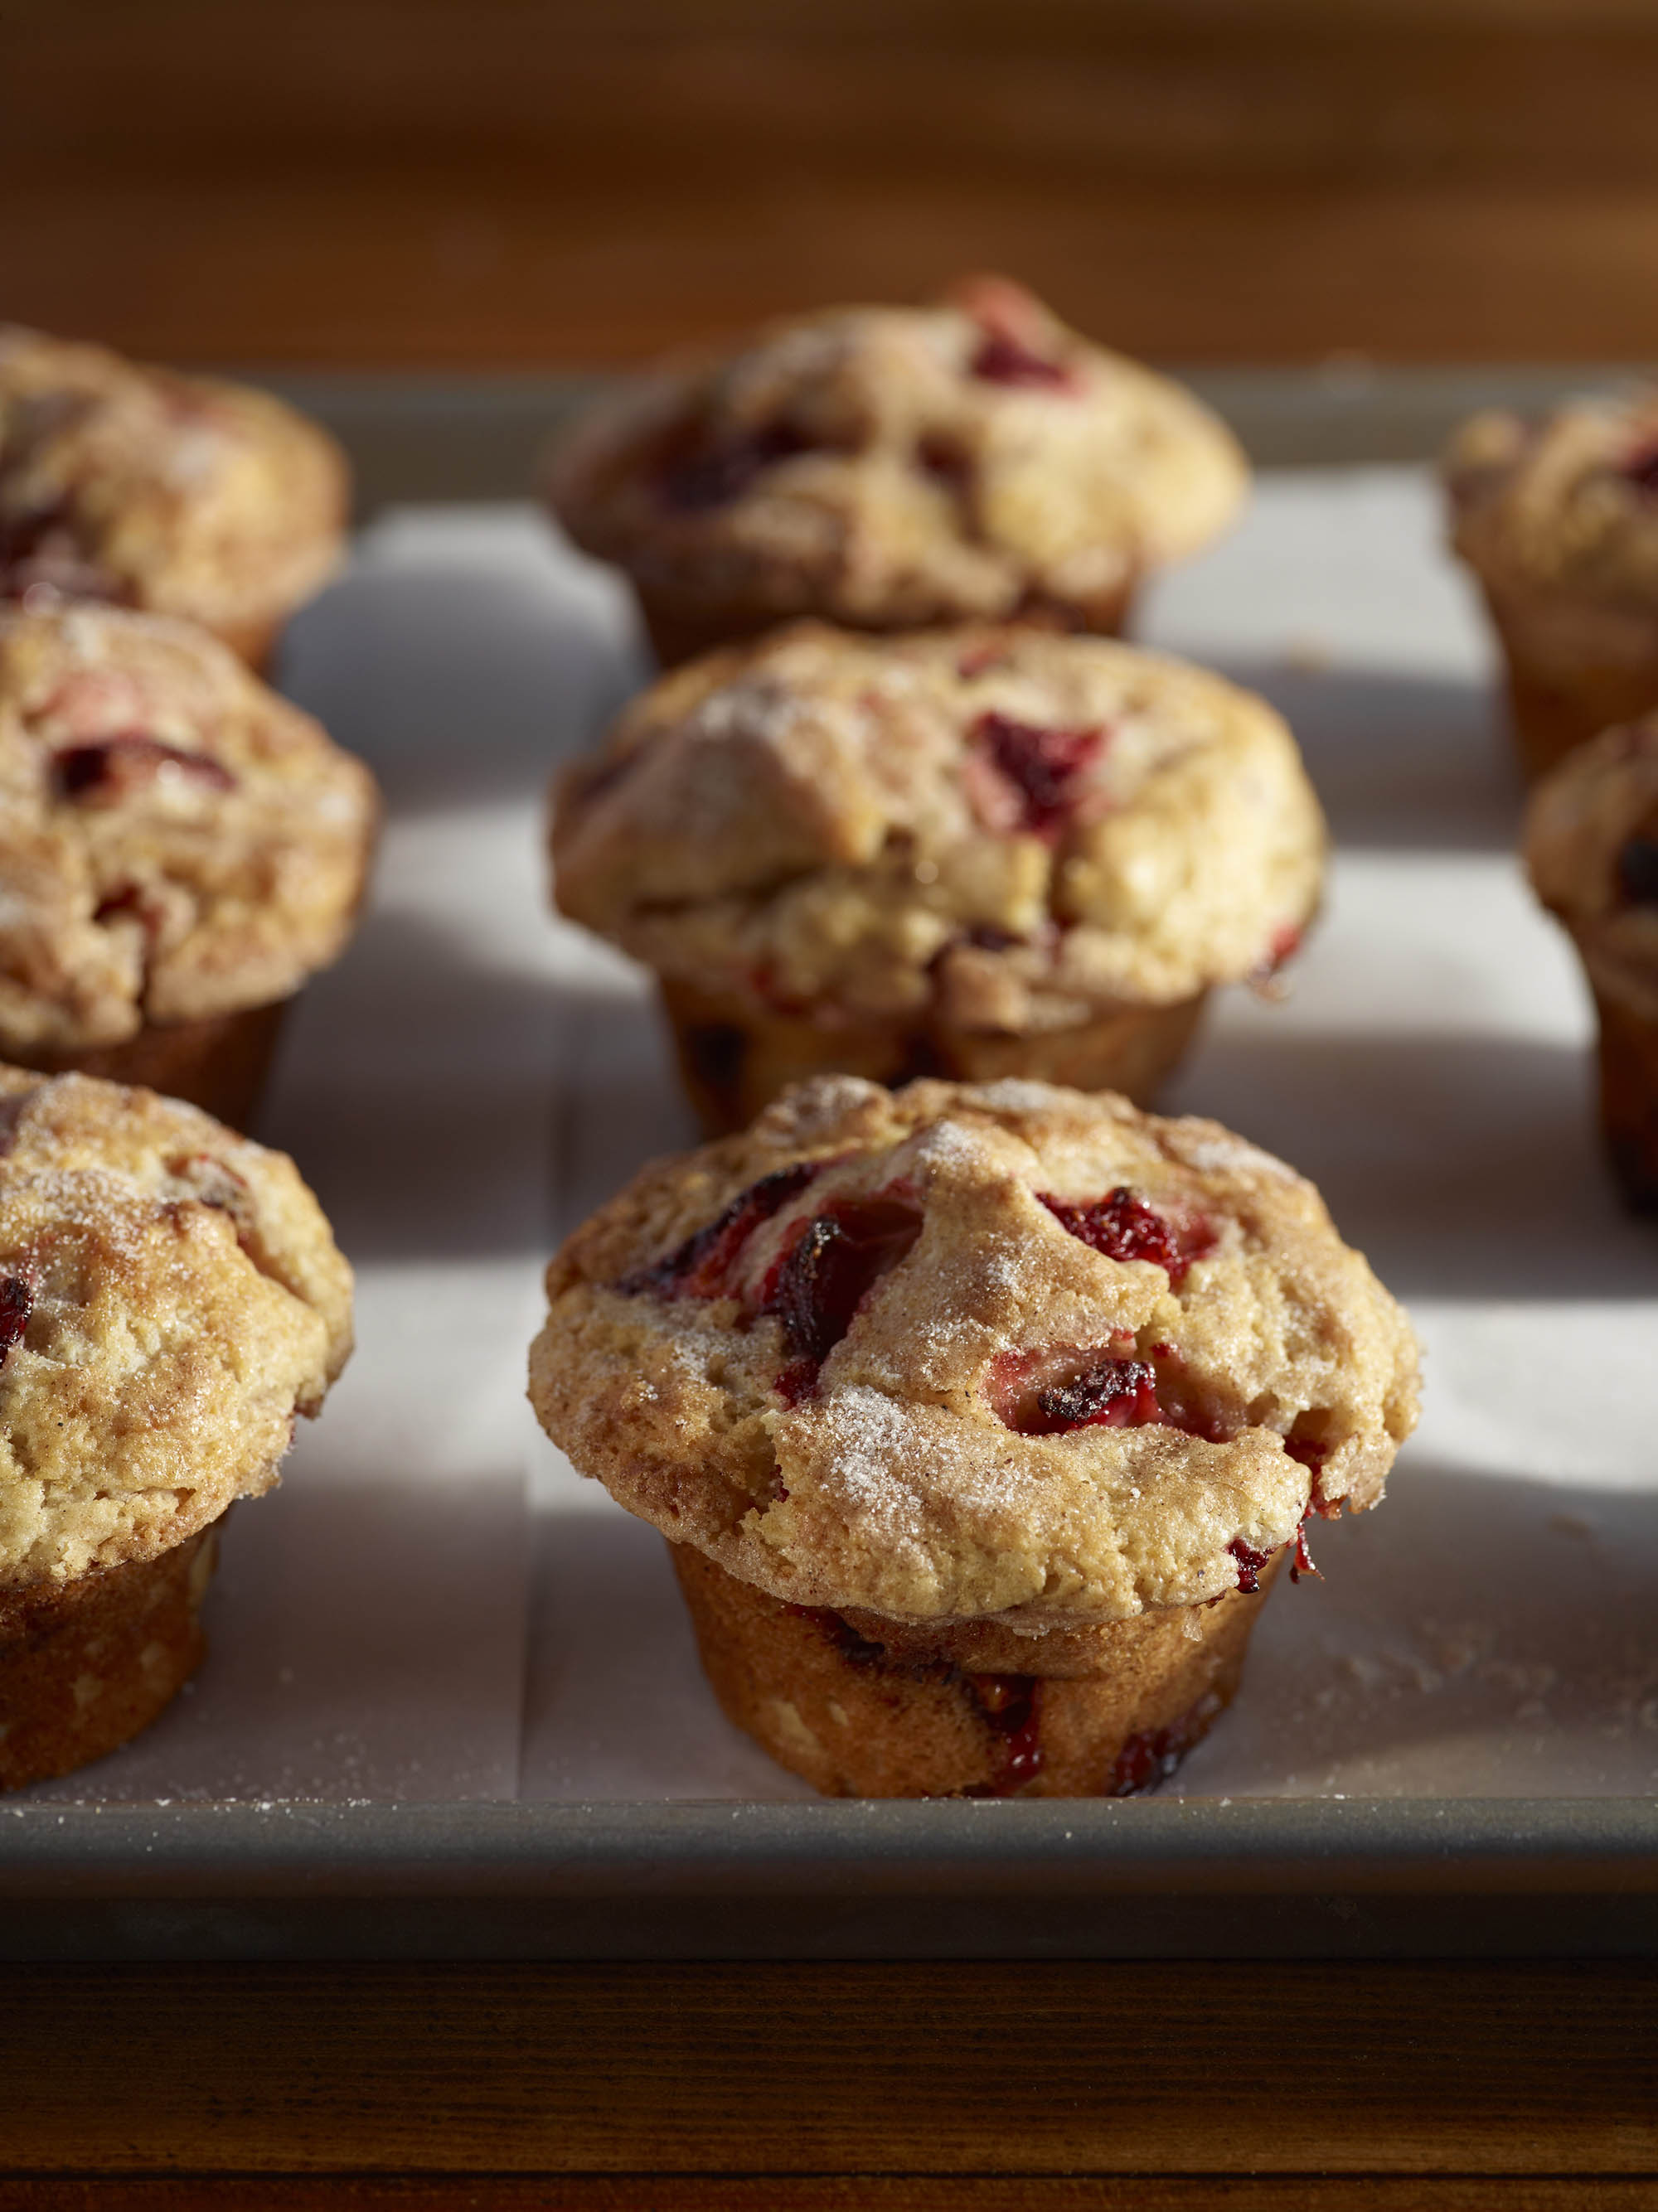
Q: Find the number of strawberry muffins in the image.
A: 8